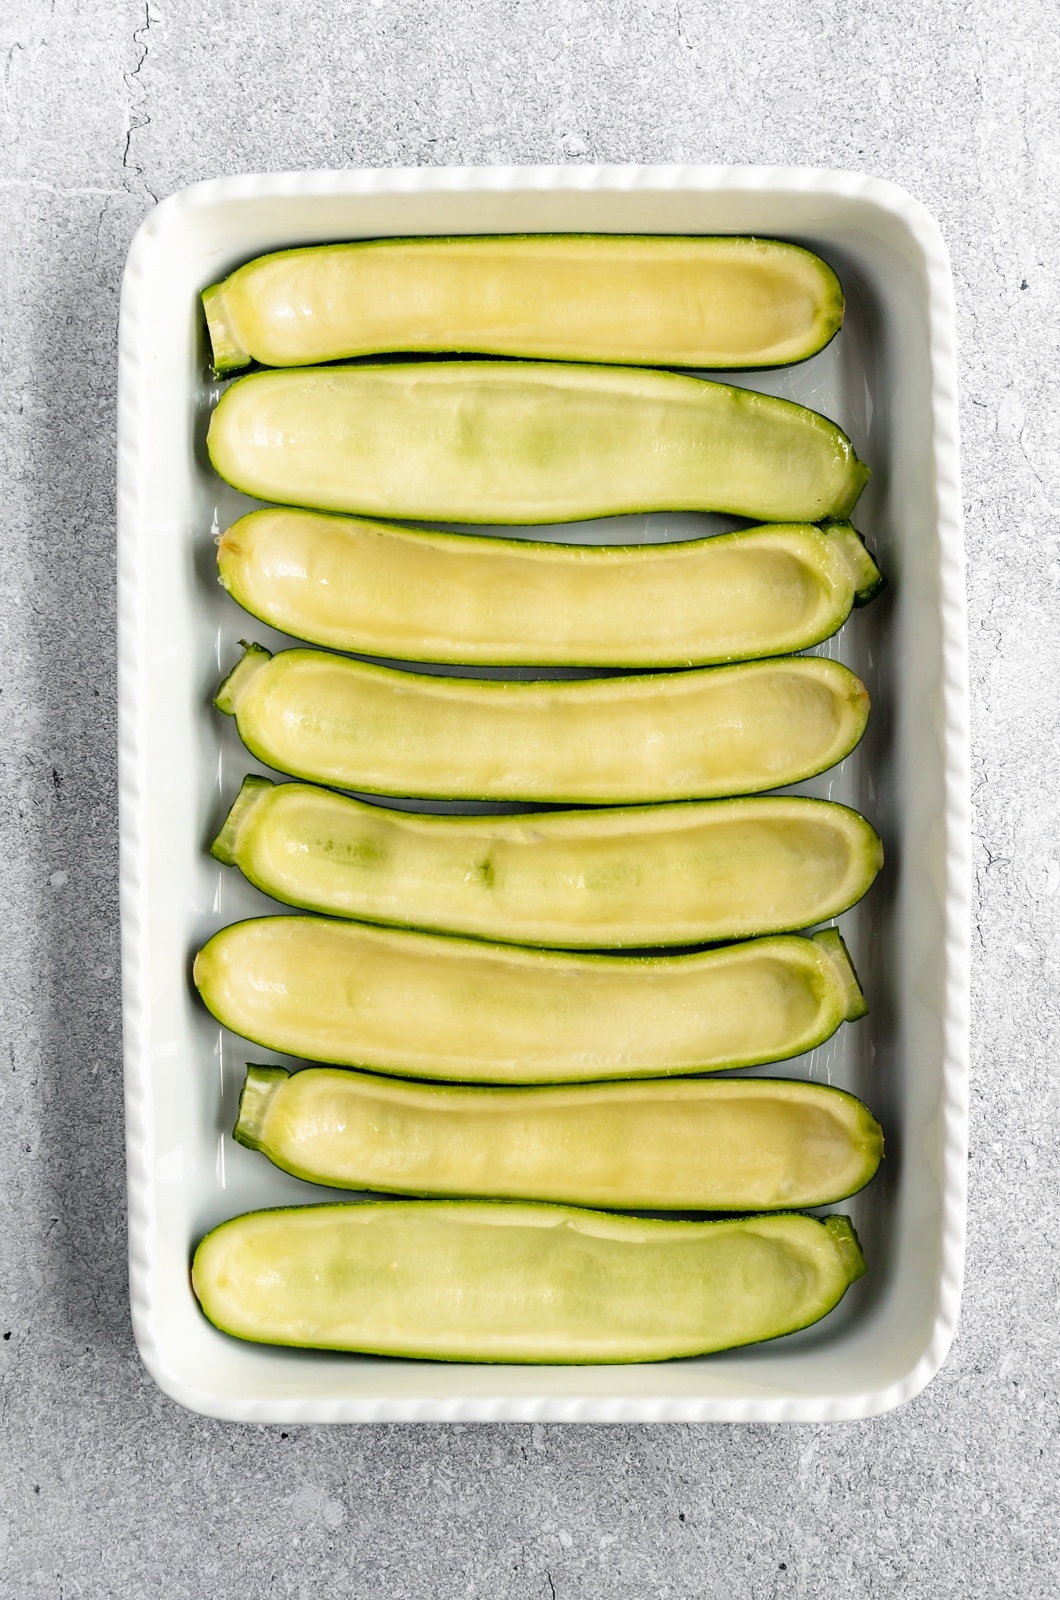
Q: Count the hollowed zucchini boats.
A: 8